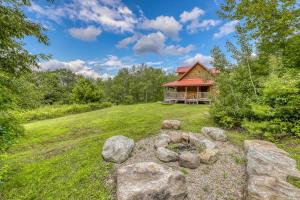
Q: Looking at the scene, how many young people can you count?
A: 0